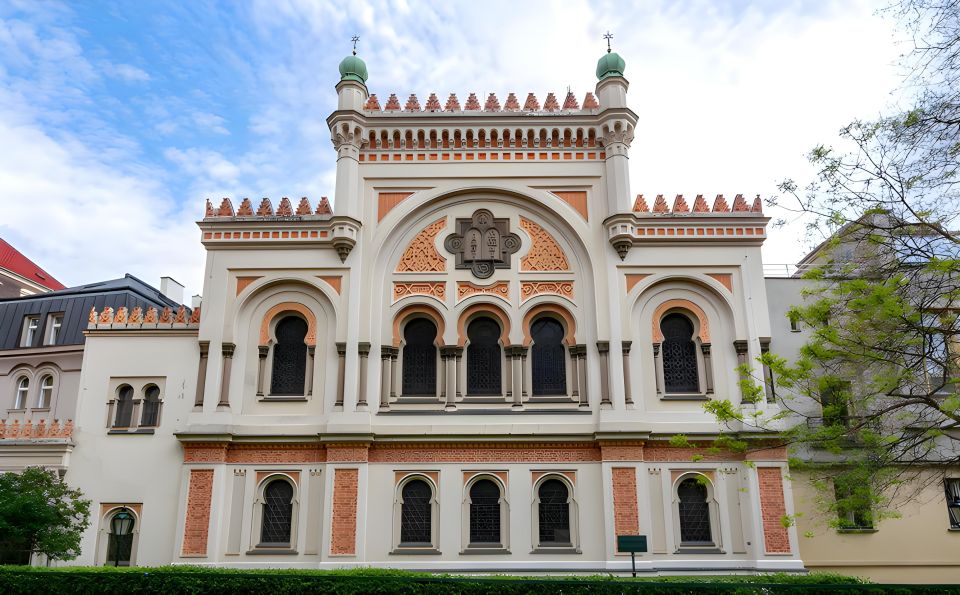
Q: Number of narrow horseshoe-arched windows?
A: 13